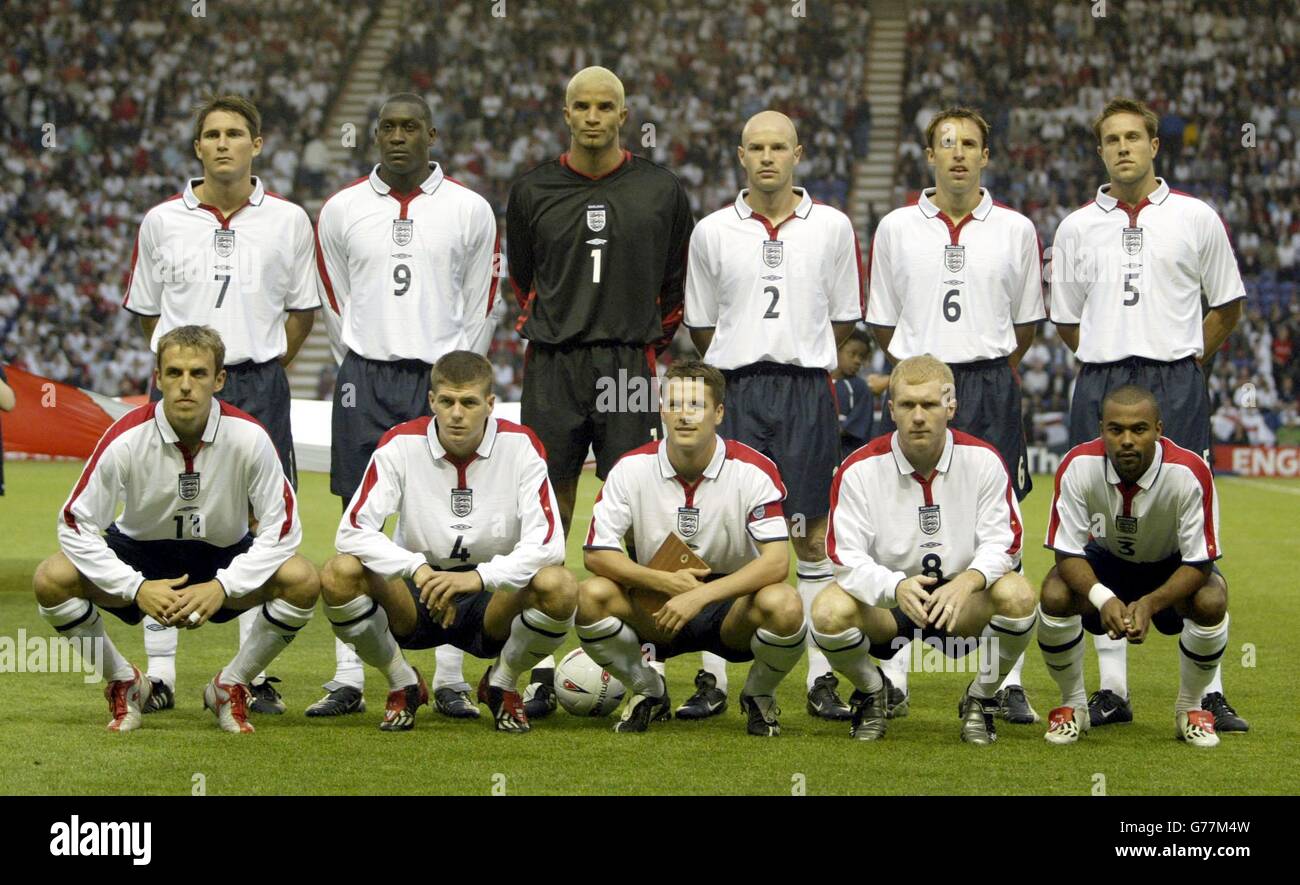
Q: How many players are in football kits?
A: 11